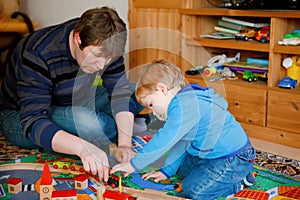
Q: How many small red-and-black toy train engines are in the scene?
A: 1